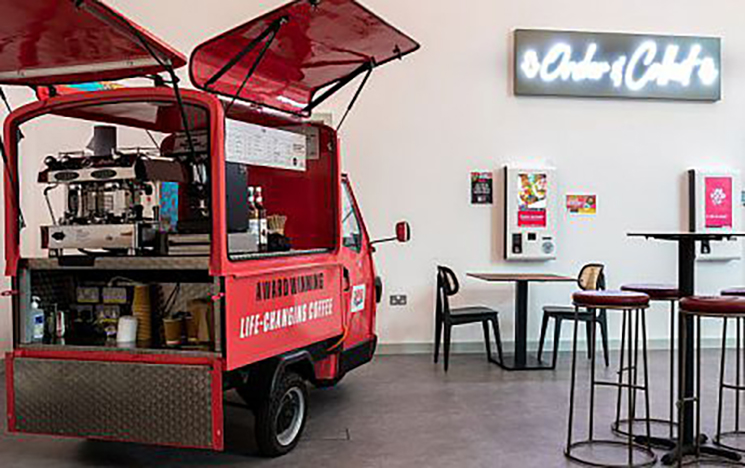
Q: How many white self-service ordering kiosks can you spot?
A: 2